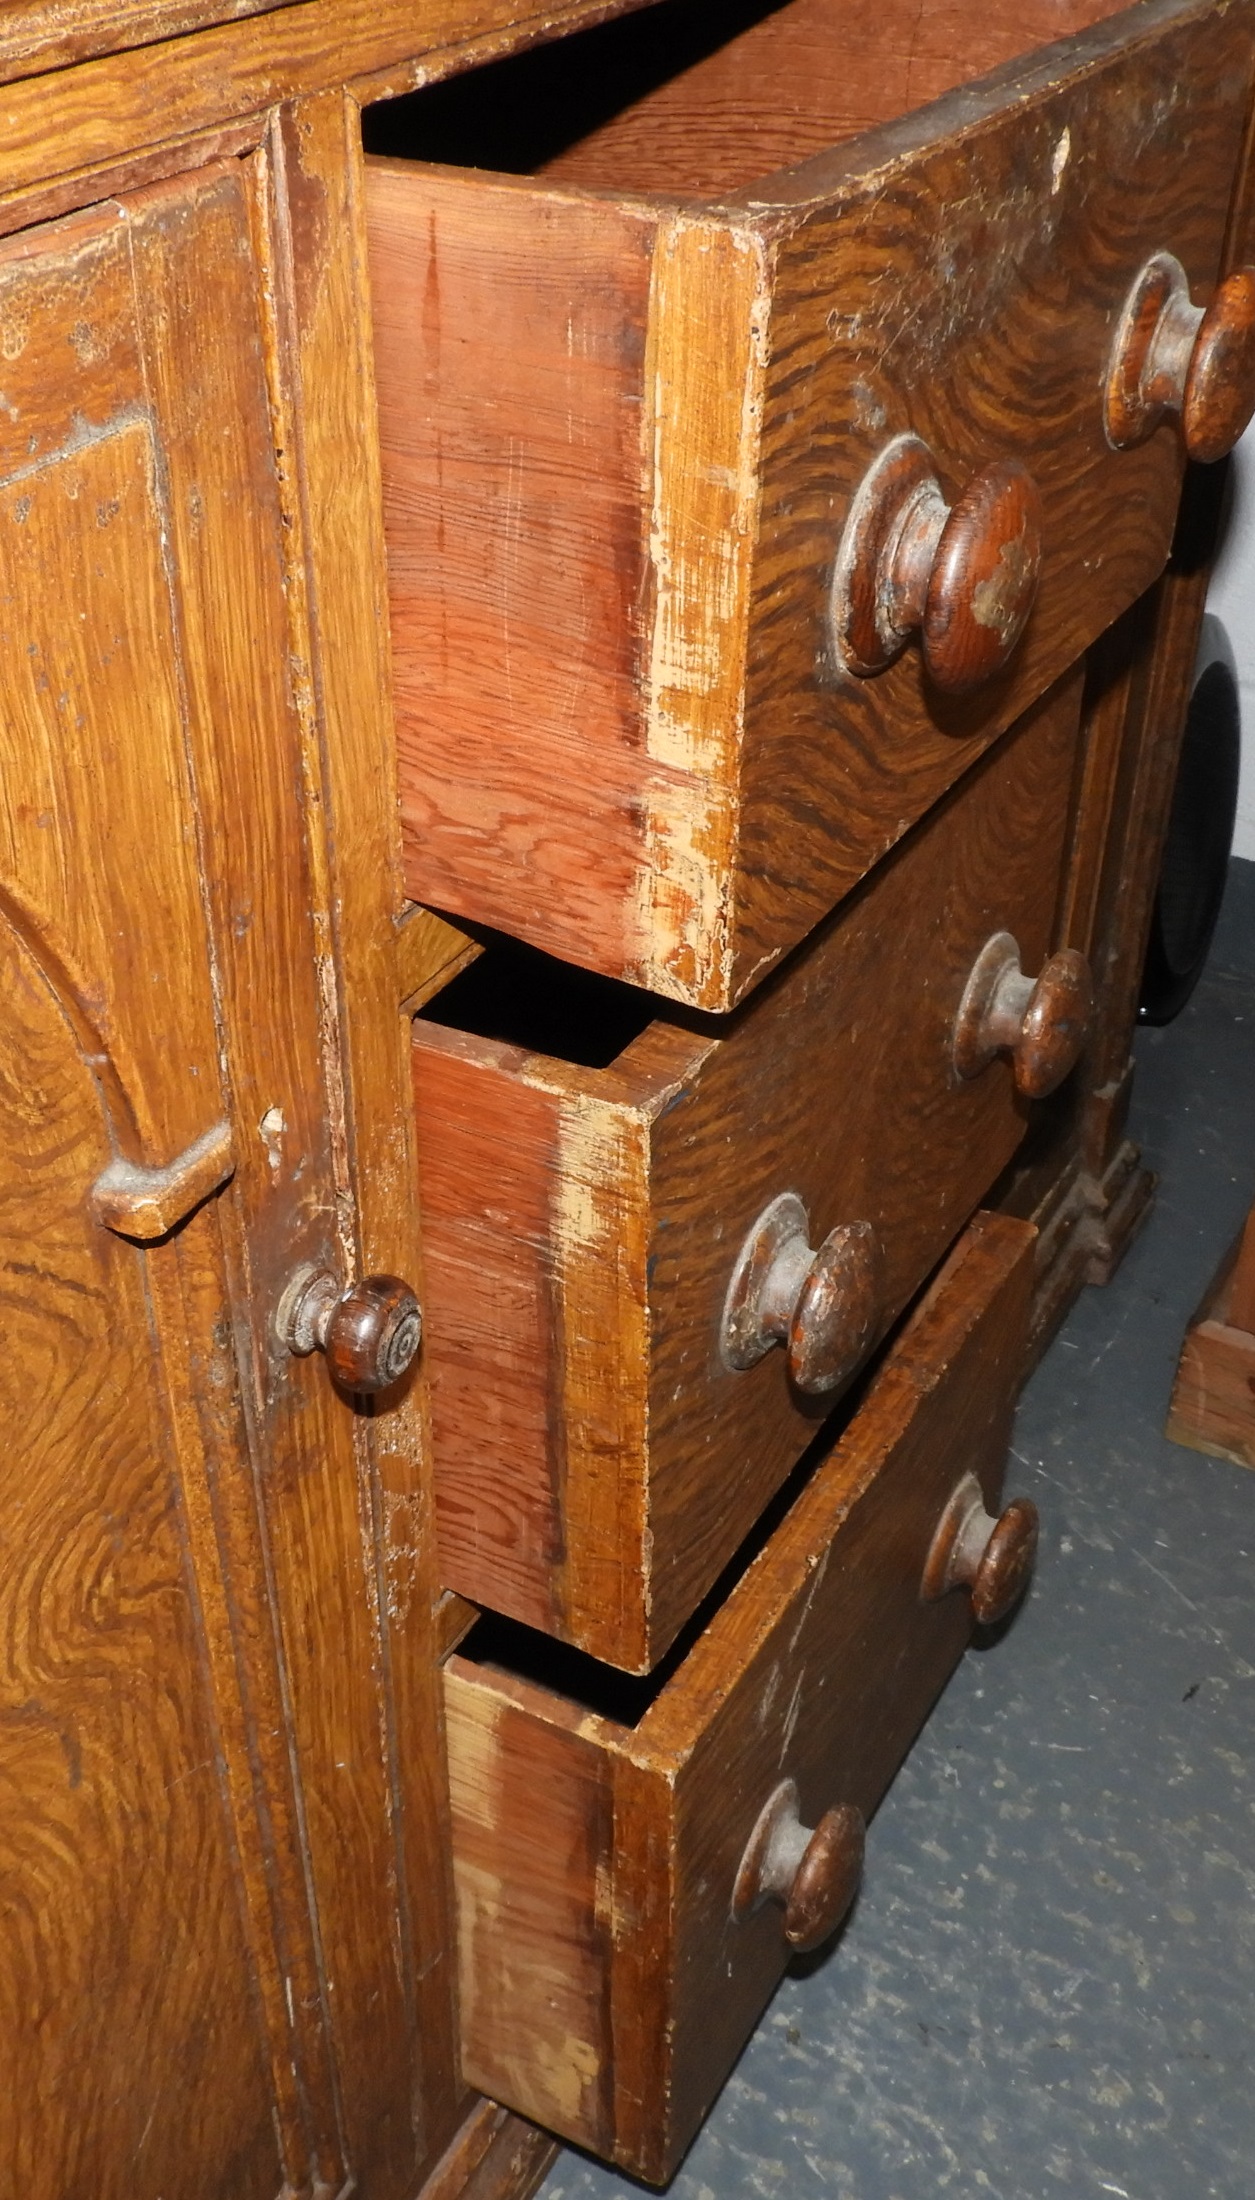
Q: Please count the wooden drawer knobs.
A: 6